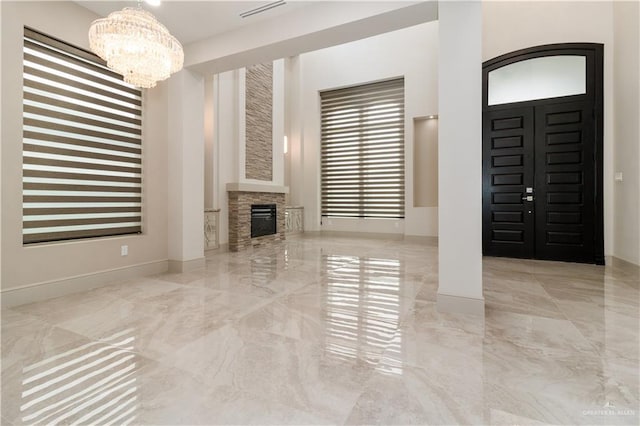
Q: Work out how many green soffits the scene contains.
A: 0